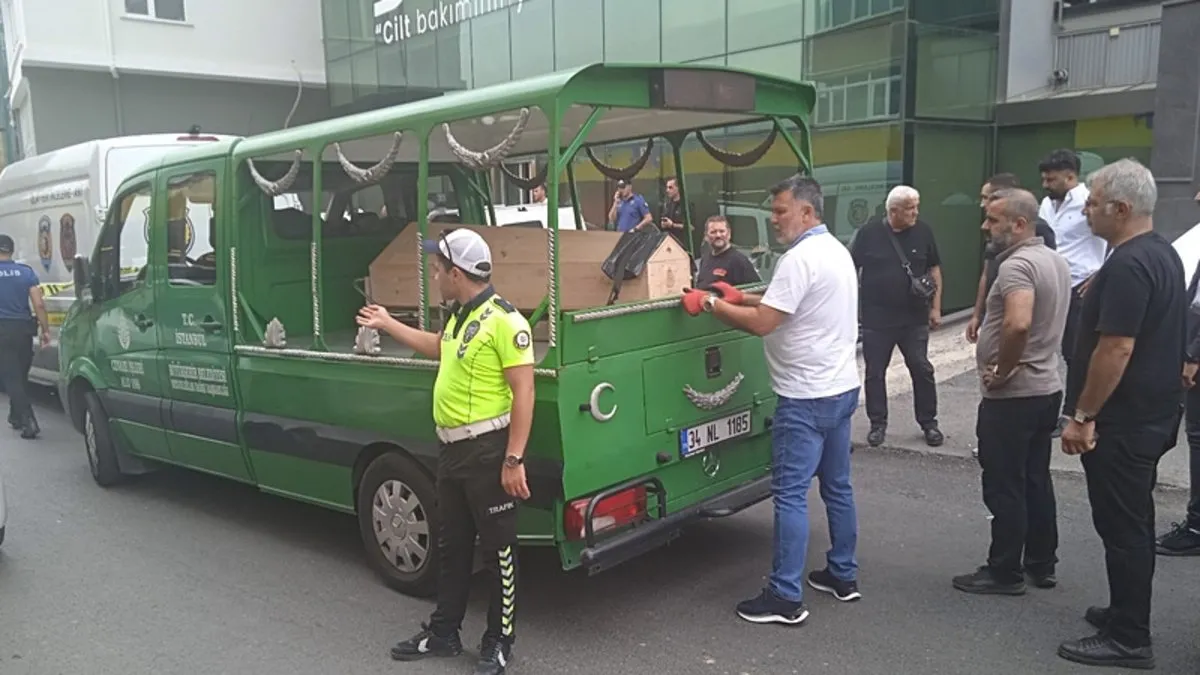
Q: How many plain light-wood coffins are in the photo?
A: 1